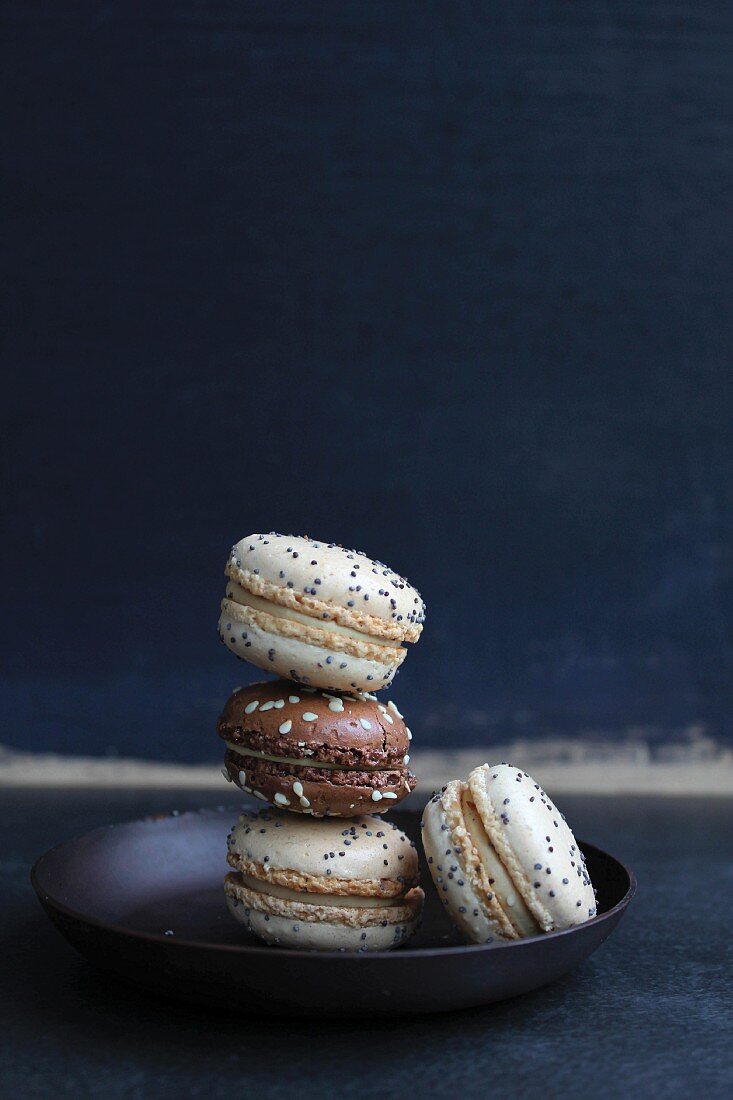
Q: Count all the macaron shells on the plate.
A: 8